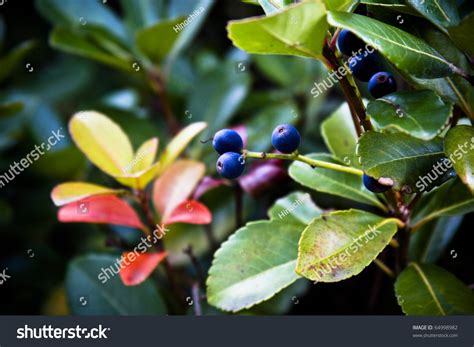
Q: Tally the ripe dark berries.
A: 7